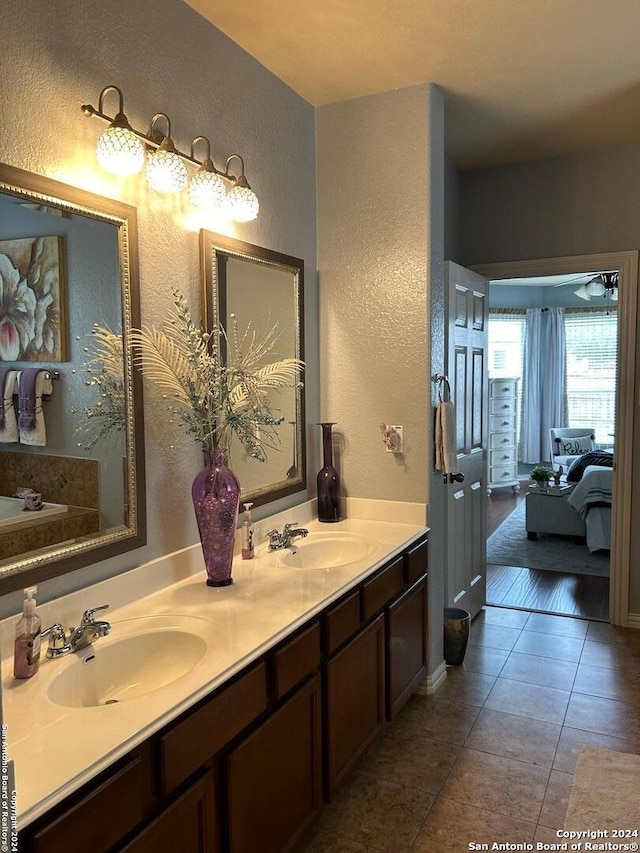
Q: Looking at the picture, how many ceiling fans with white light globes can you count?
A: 1